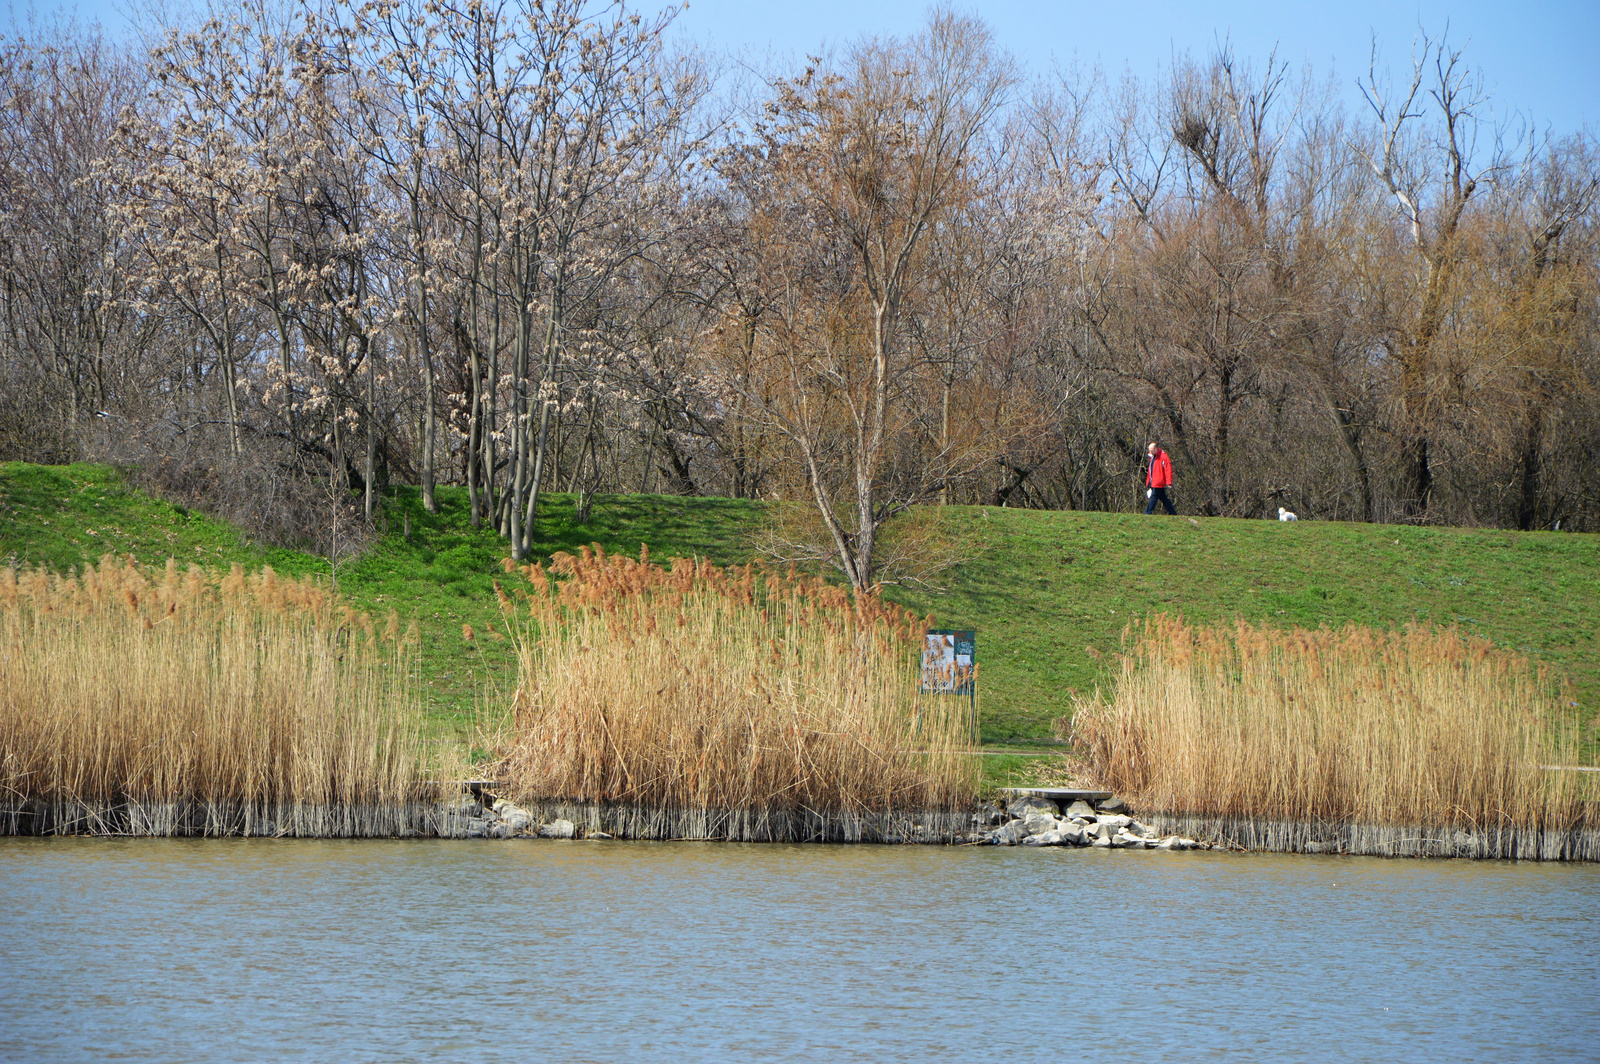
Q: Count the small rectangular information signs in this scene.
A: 1